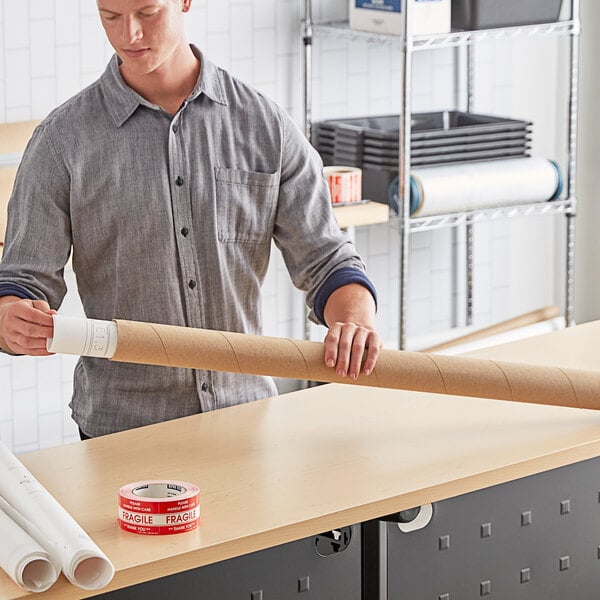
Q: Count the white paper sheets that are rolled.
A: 3